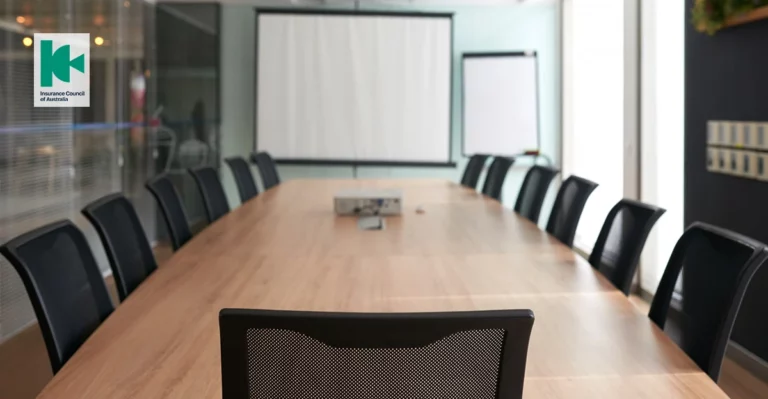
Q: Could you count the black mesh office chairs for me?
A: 13